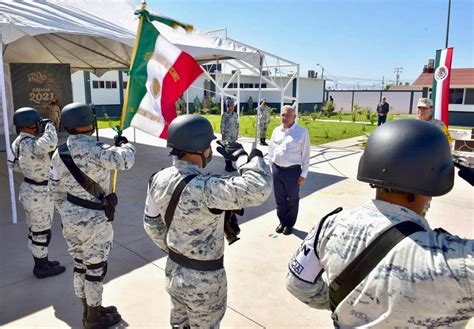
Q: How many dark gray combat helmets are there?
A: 4